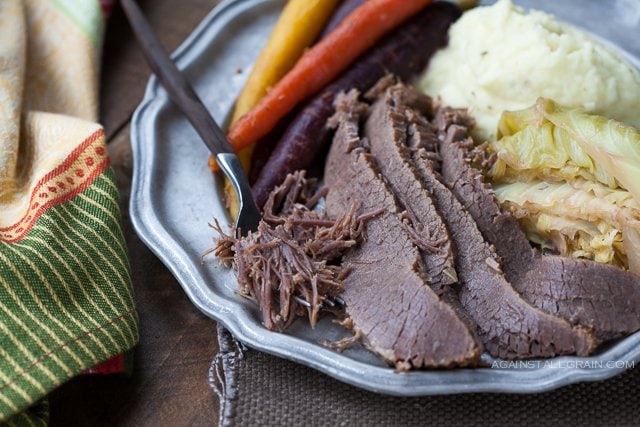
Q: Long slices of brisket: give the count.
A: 4